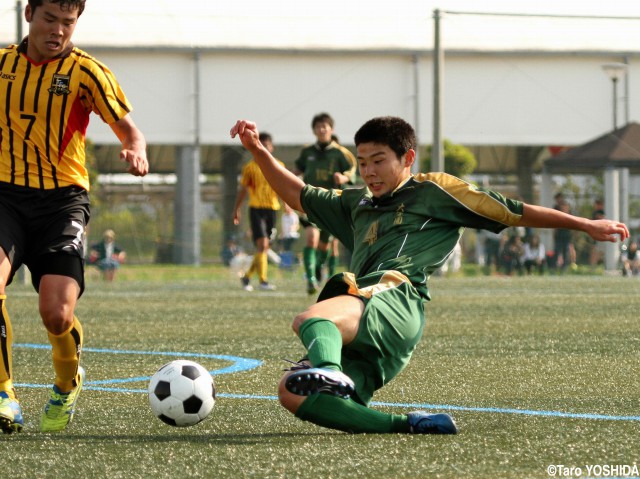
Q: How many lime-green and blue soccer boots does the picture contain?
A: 2